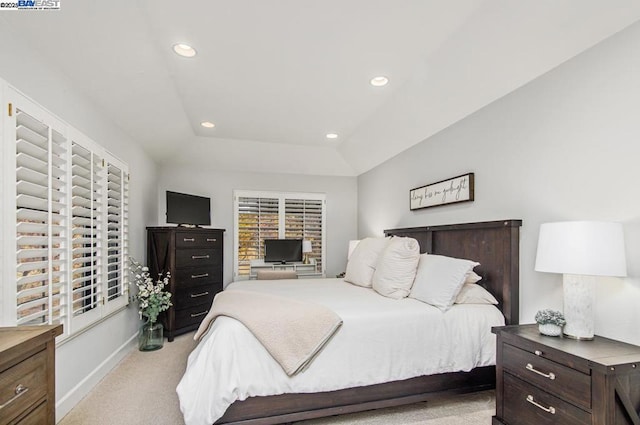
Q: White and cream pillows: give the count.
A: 5